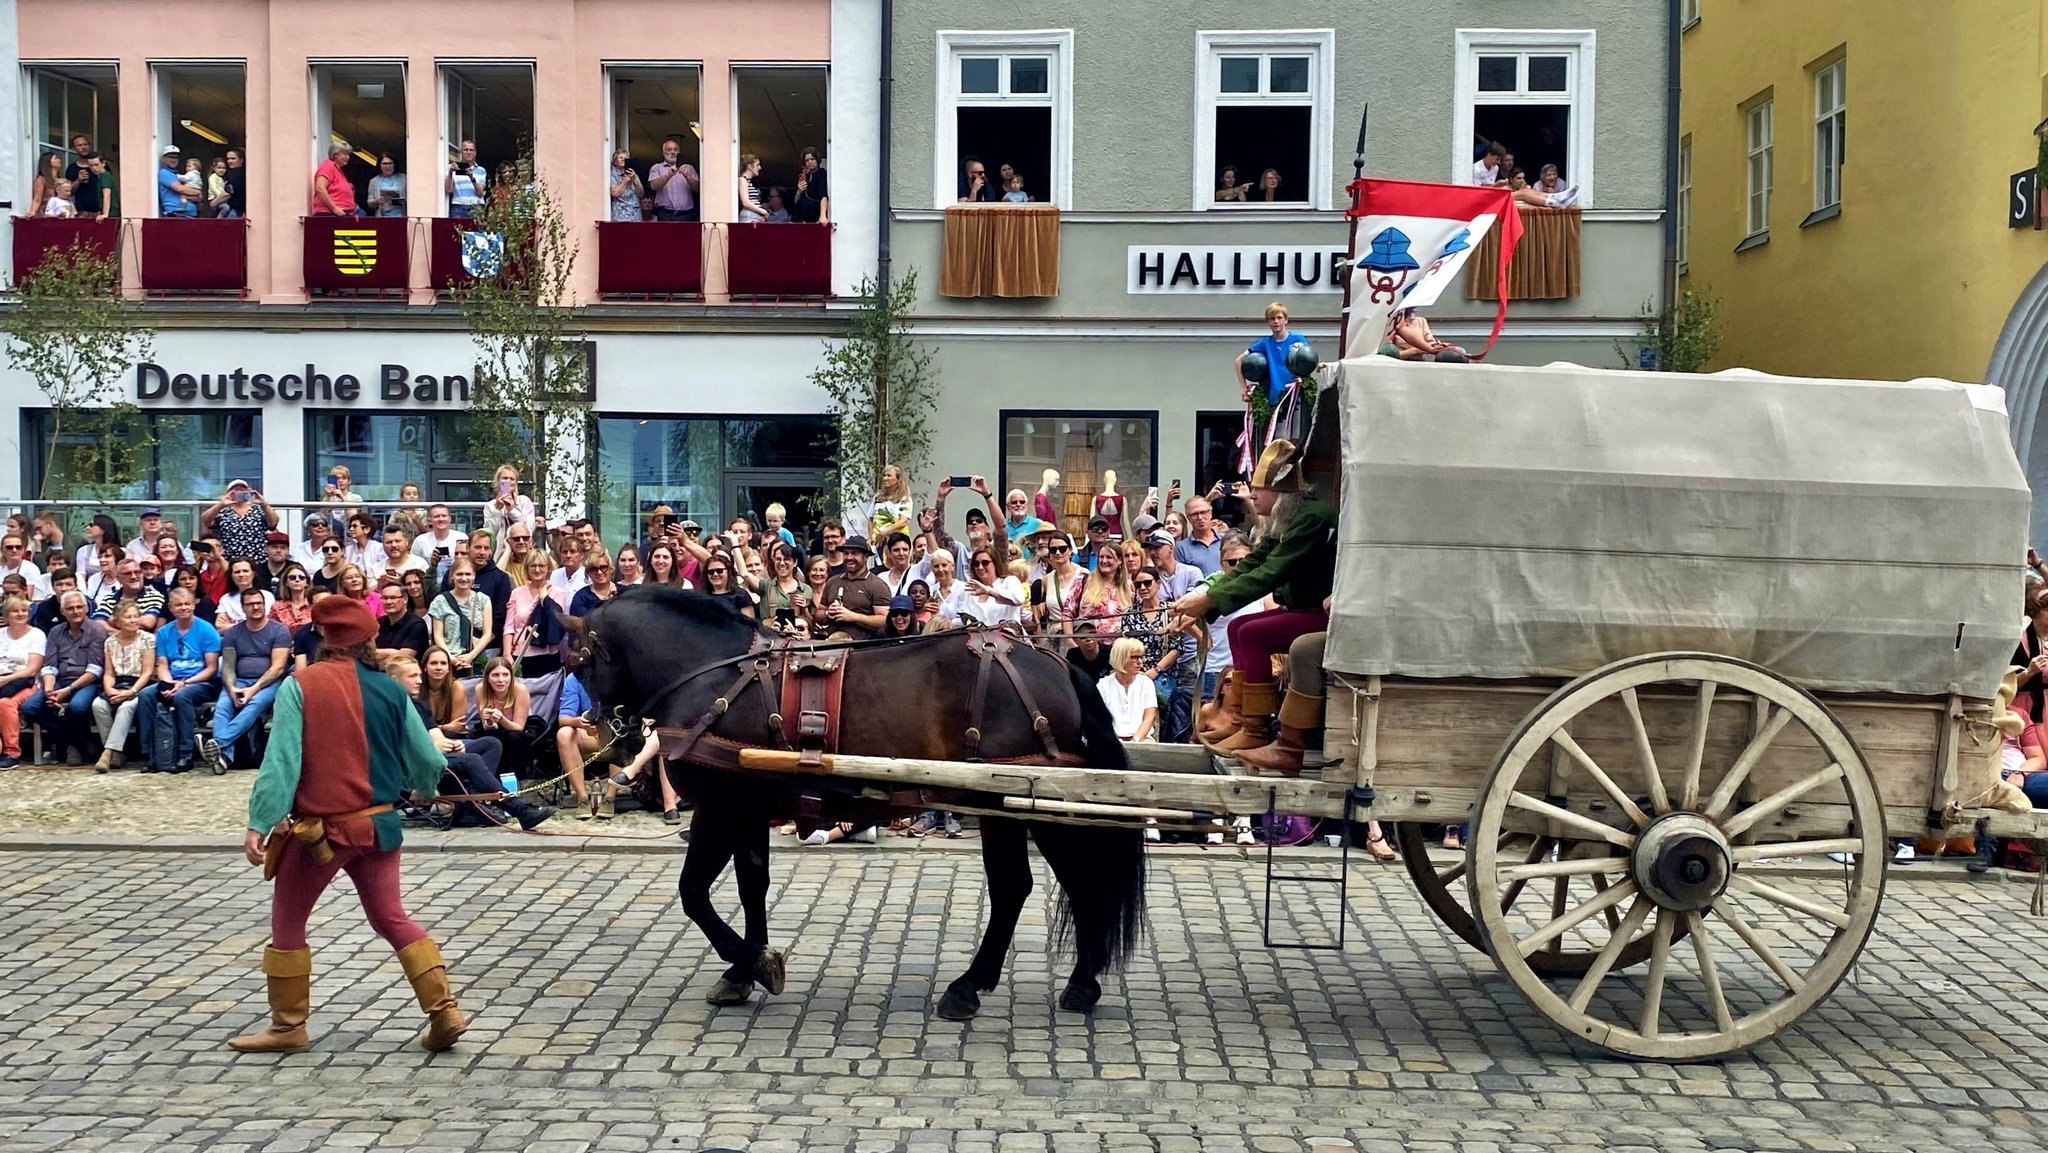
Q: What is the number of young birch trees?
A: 4